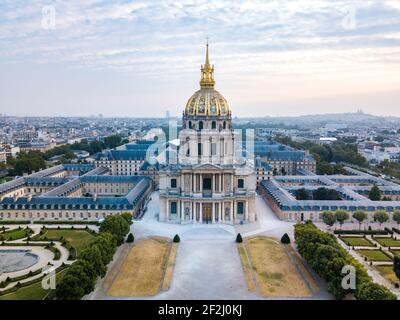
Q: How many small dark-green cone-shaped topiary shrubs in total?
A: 4